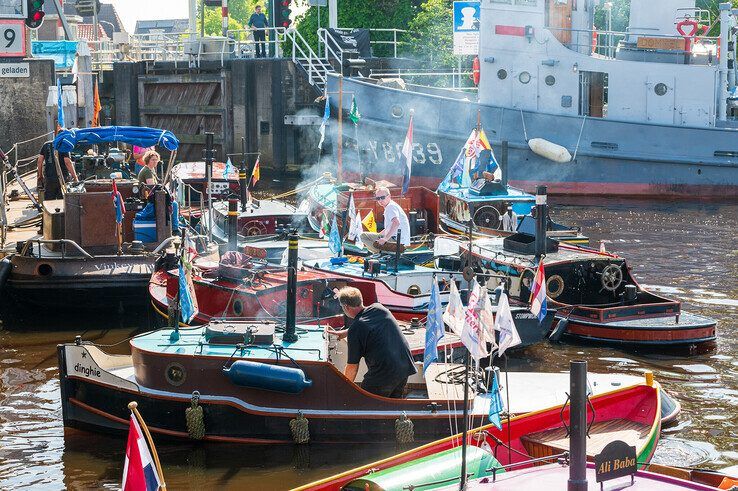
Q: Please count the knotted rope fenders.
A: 3